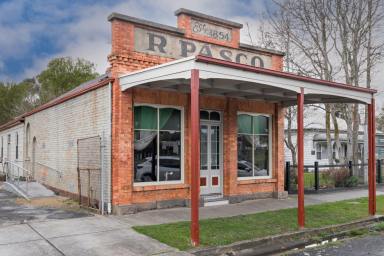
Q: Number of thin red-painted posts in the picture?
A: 3